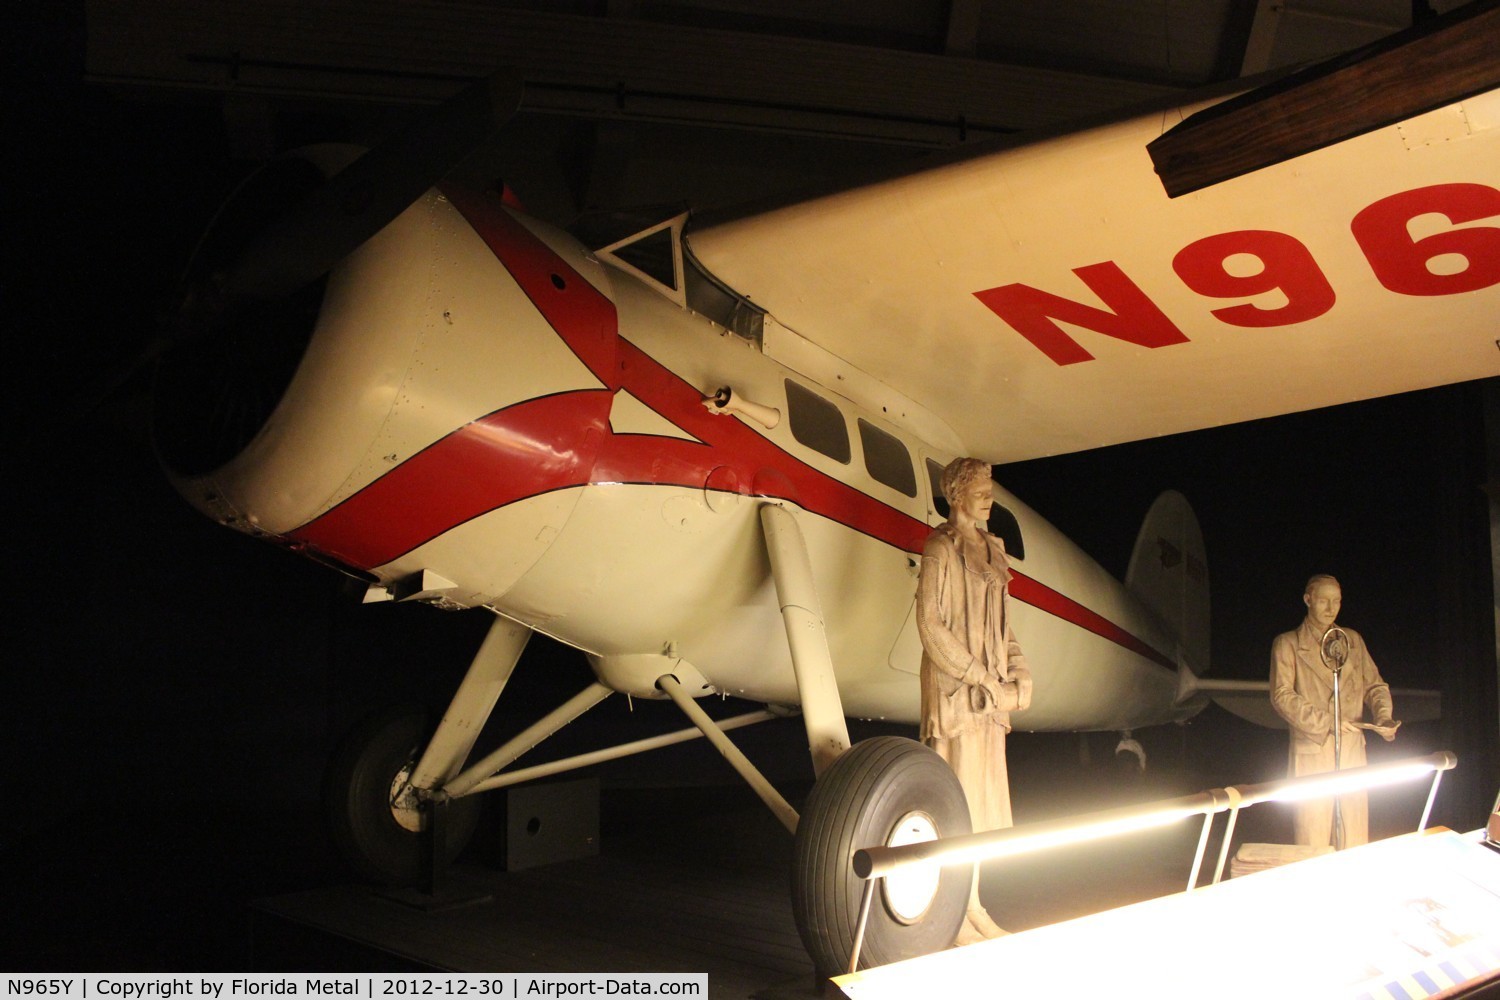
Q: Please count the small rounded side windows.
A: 4